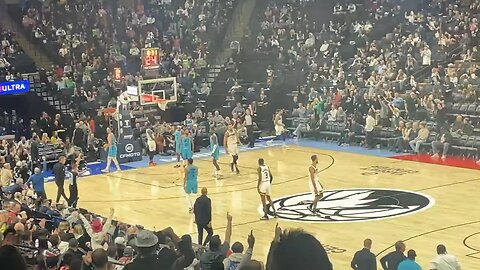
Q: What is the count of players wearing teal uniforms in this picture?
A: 5